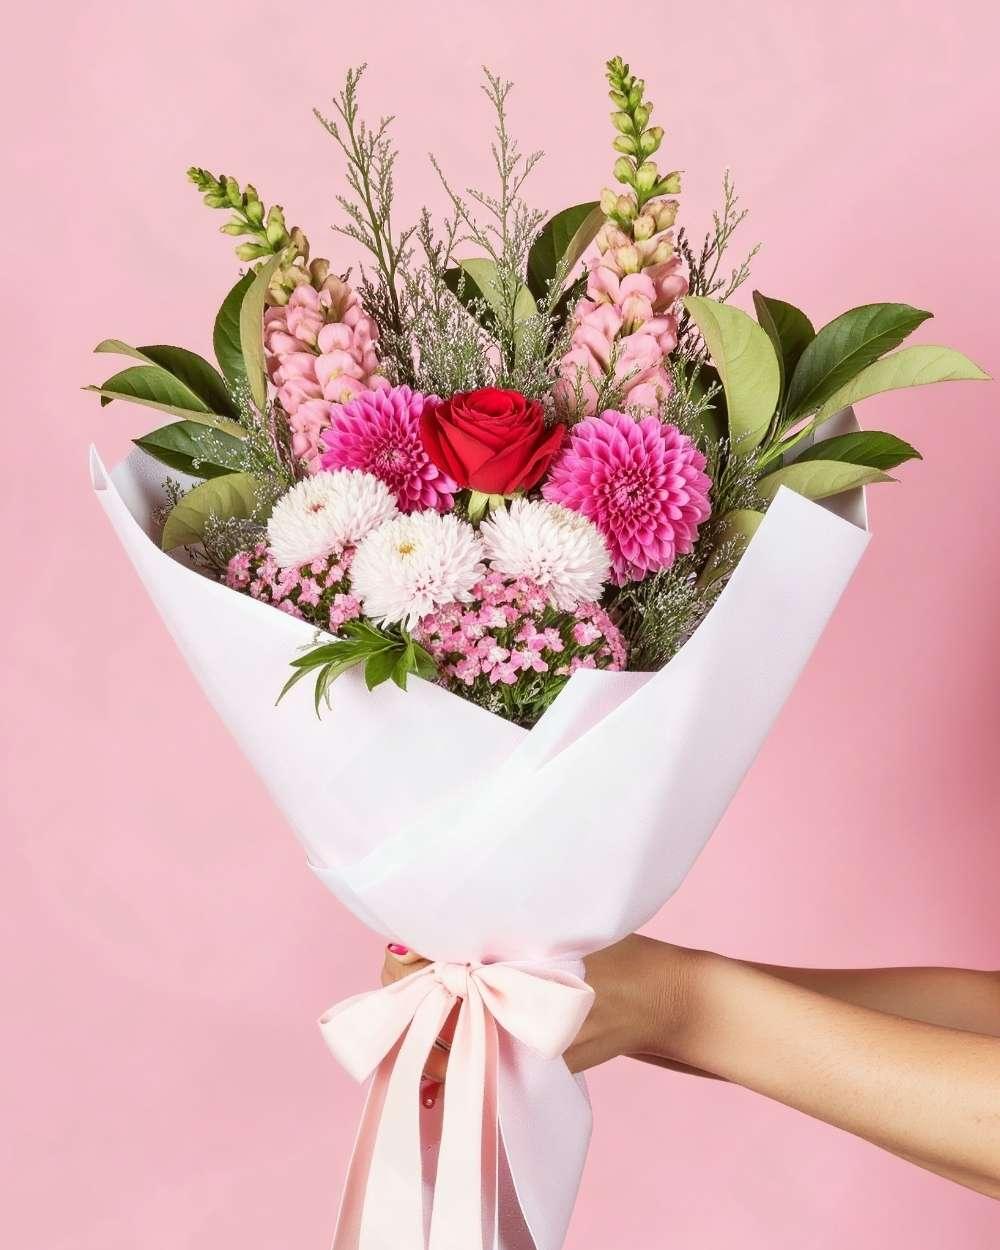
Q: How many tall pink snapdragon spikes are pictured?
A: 2